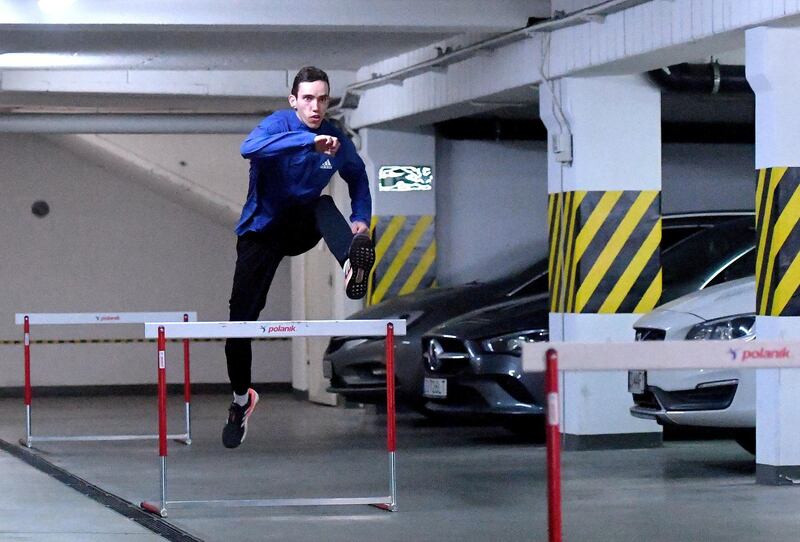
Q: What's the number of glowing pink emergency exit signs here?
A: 0